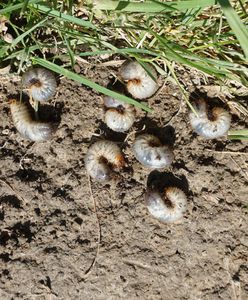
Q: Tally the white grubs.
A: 8